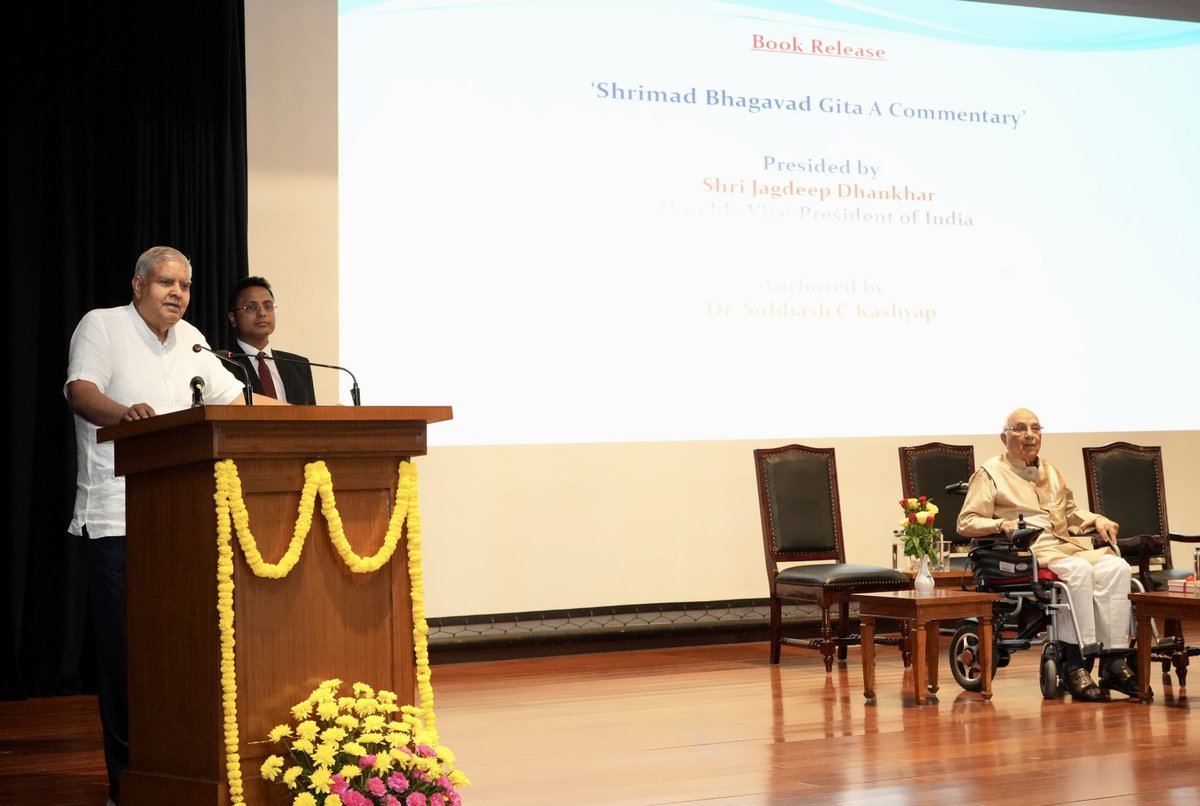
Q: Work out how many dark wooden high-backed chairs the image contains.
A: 3